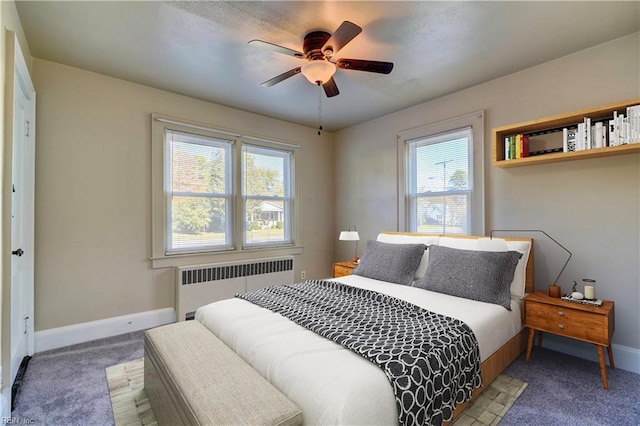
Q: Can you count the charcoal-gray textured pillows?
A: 2